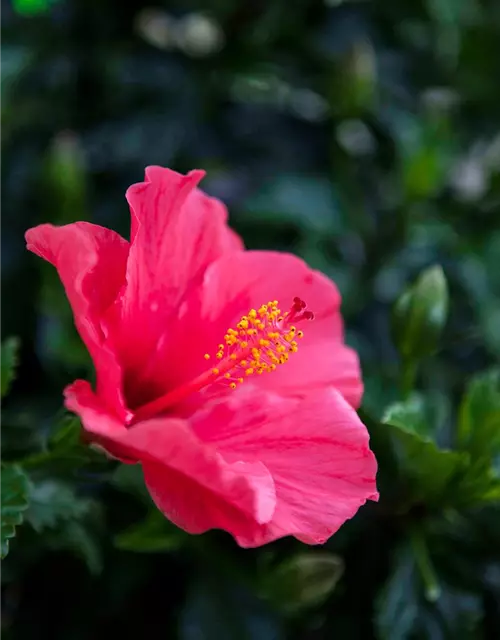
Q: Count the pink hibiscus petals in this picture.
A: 5